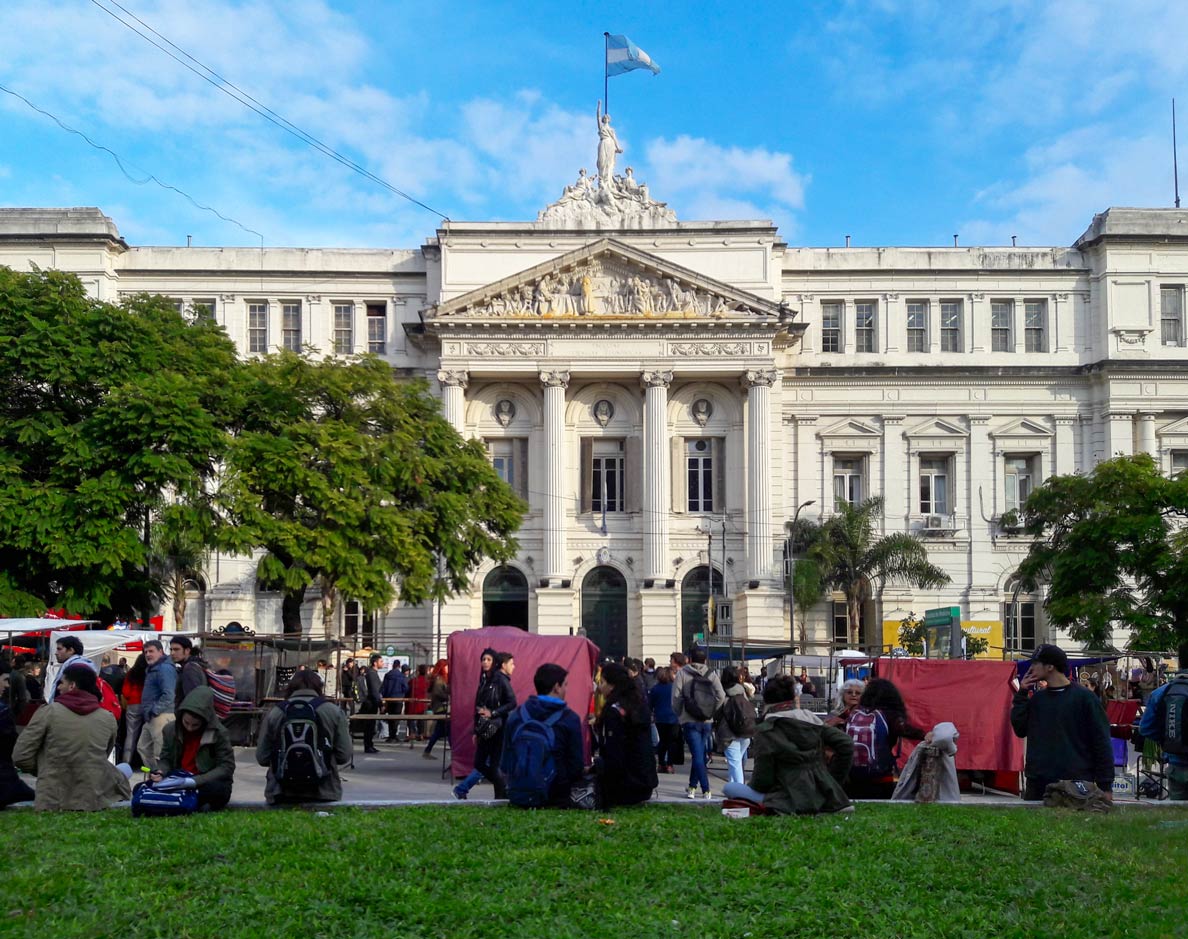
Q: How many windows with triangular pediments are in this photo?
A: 4